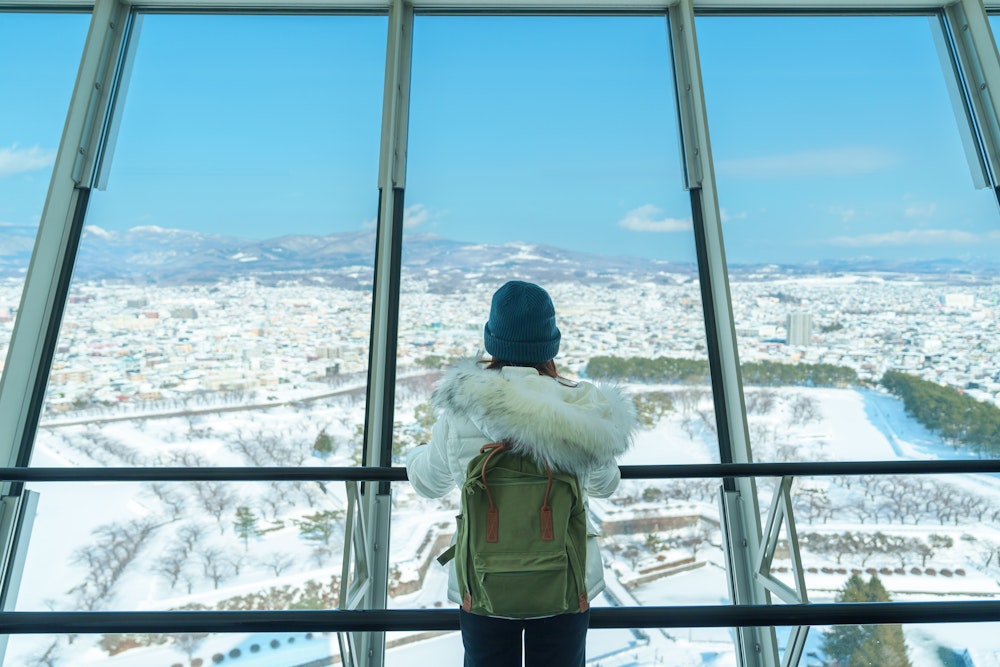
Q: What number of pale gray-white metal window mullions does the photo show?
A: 4